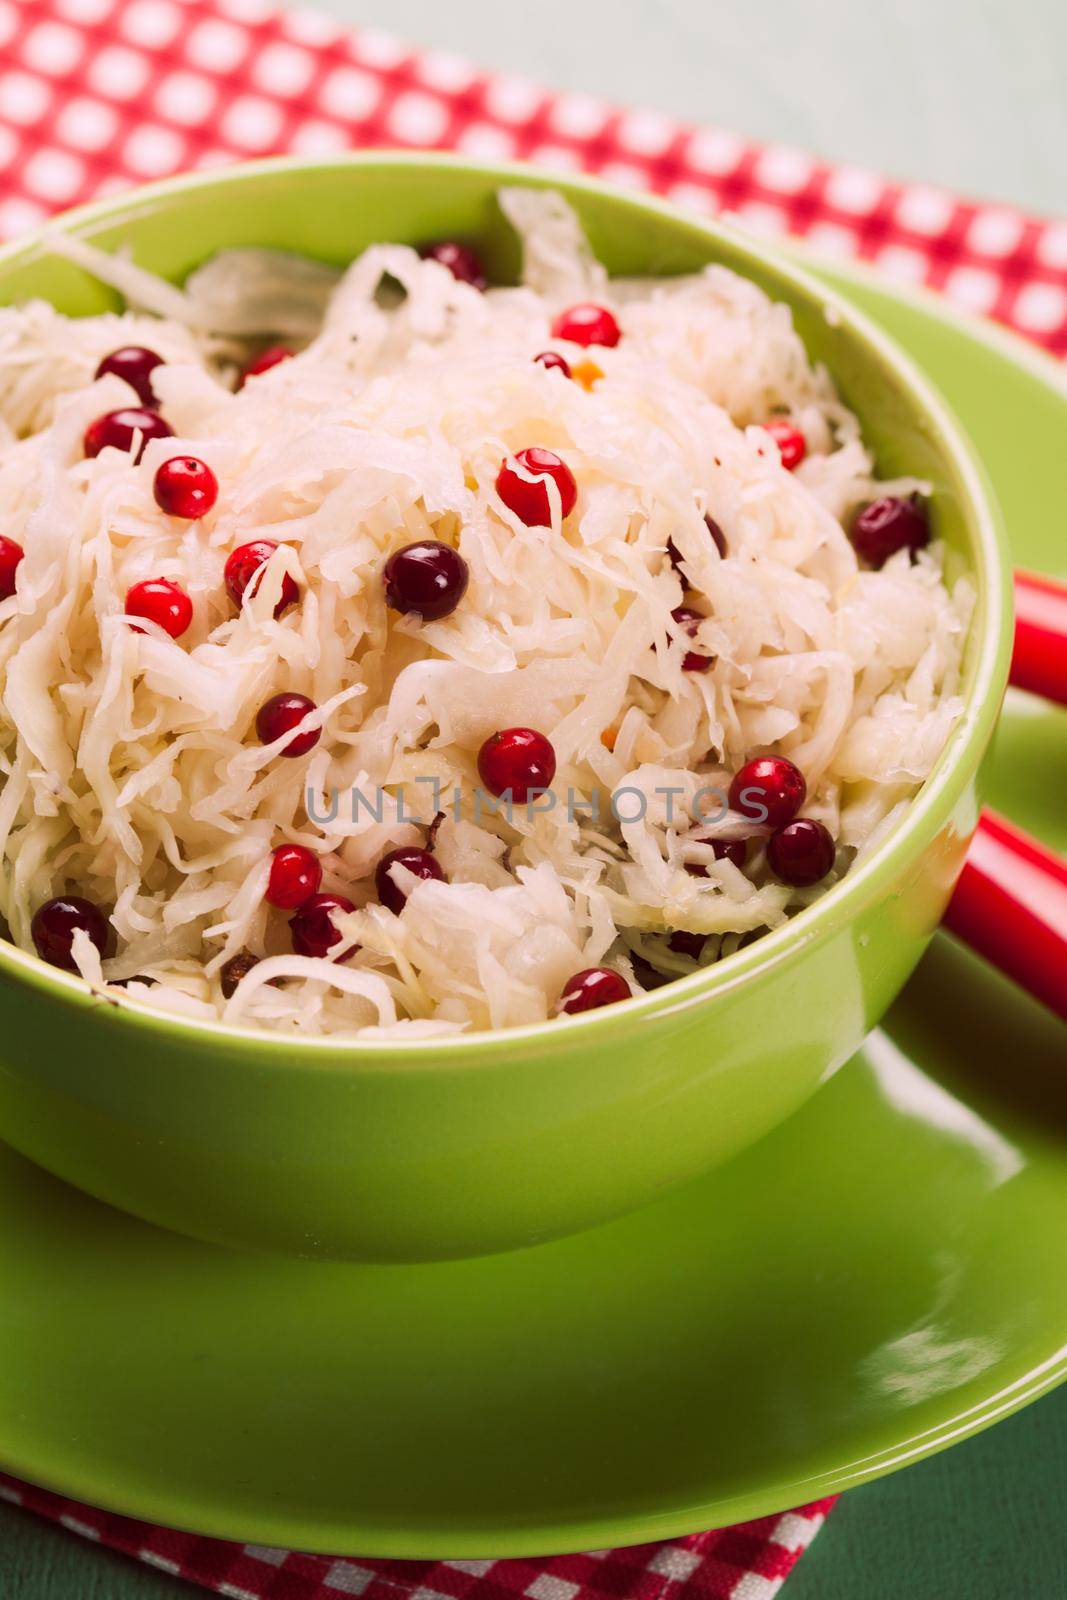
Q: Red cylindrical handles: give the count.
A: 2